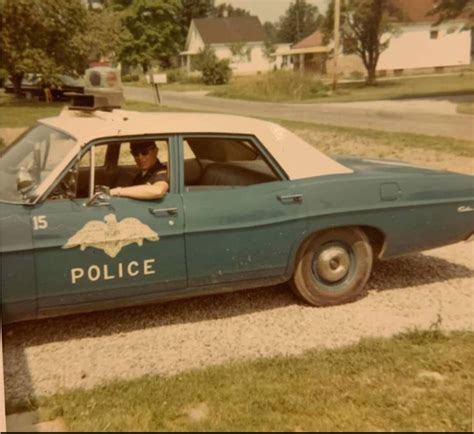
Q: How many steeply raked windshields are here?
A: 1